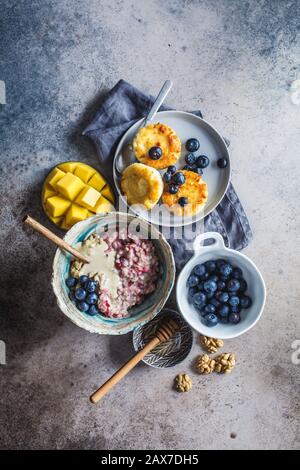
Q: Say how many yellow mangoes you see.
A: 1